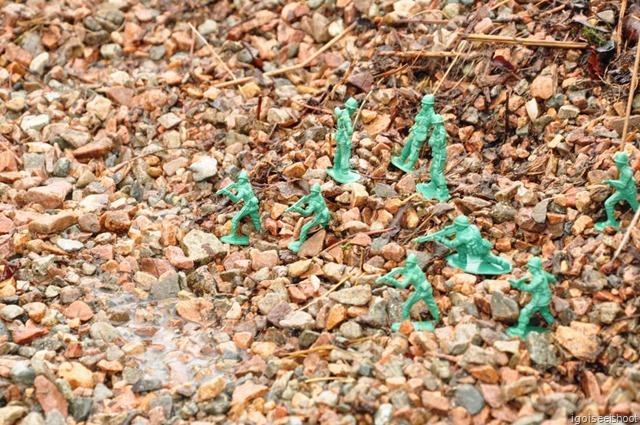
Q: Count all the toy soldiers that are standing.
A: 8